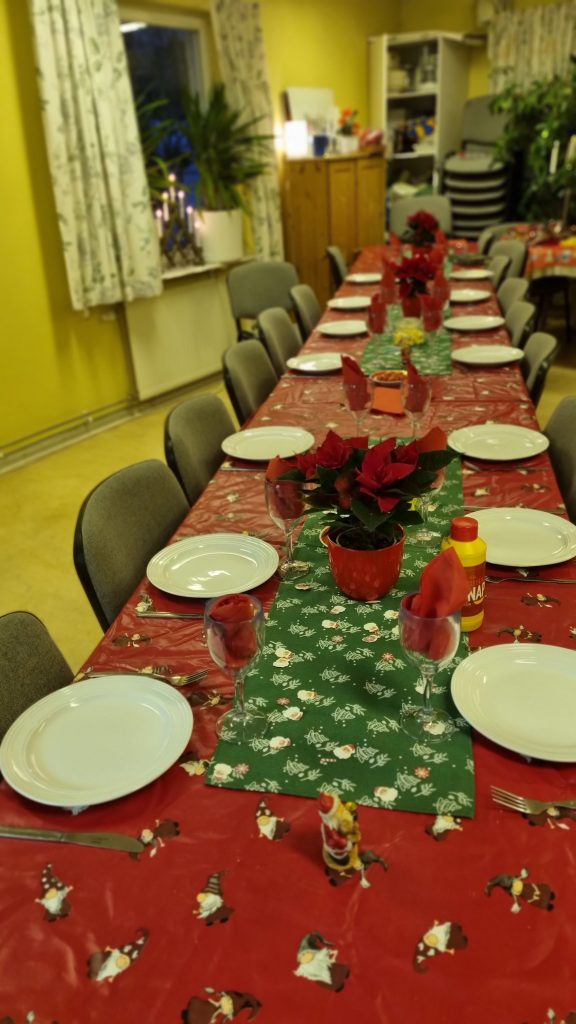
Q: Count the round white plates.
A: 14